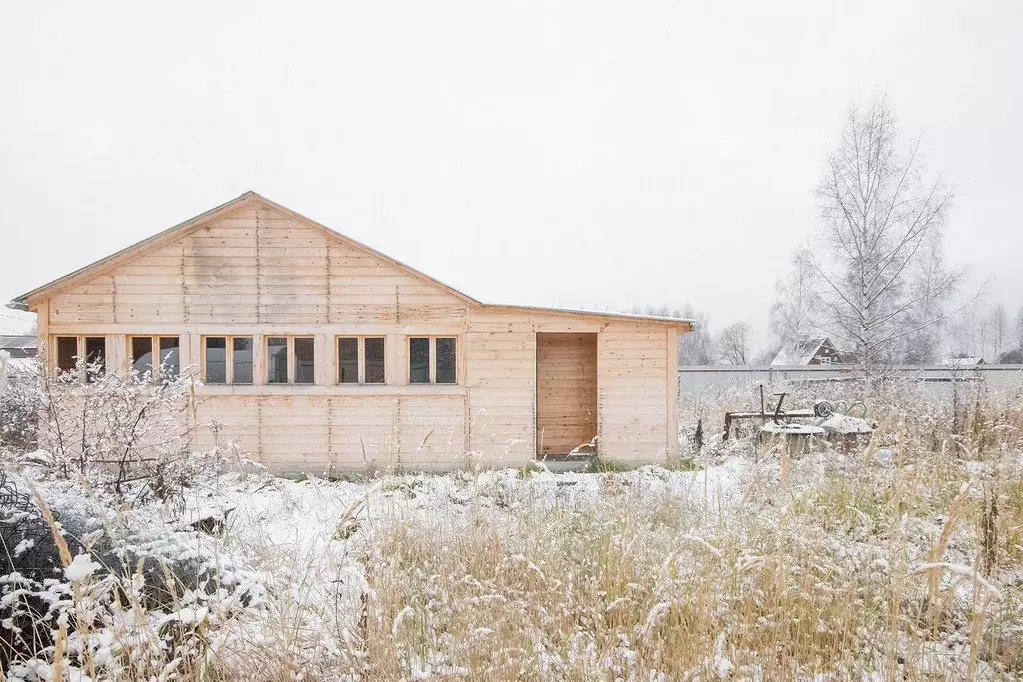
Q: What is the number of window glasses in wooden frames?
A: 12